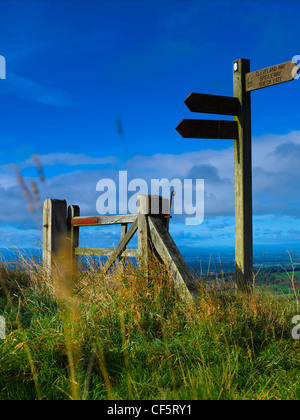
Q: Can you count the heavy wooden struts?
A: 1